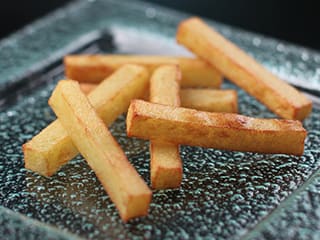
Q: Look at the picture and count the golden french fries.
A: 7